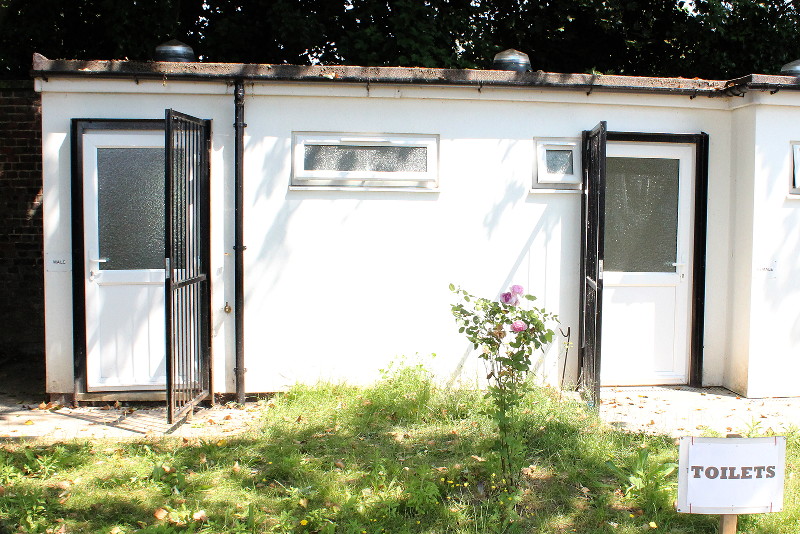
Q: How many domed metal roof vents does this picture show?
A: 3